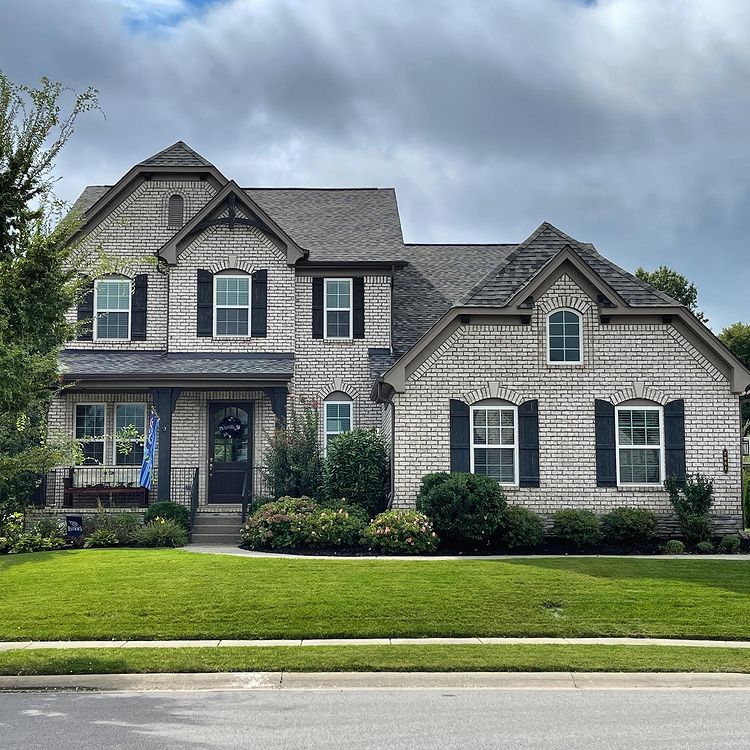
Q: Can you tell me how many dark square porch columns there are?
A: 2